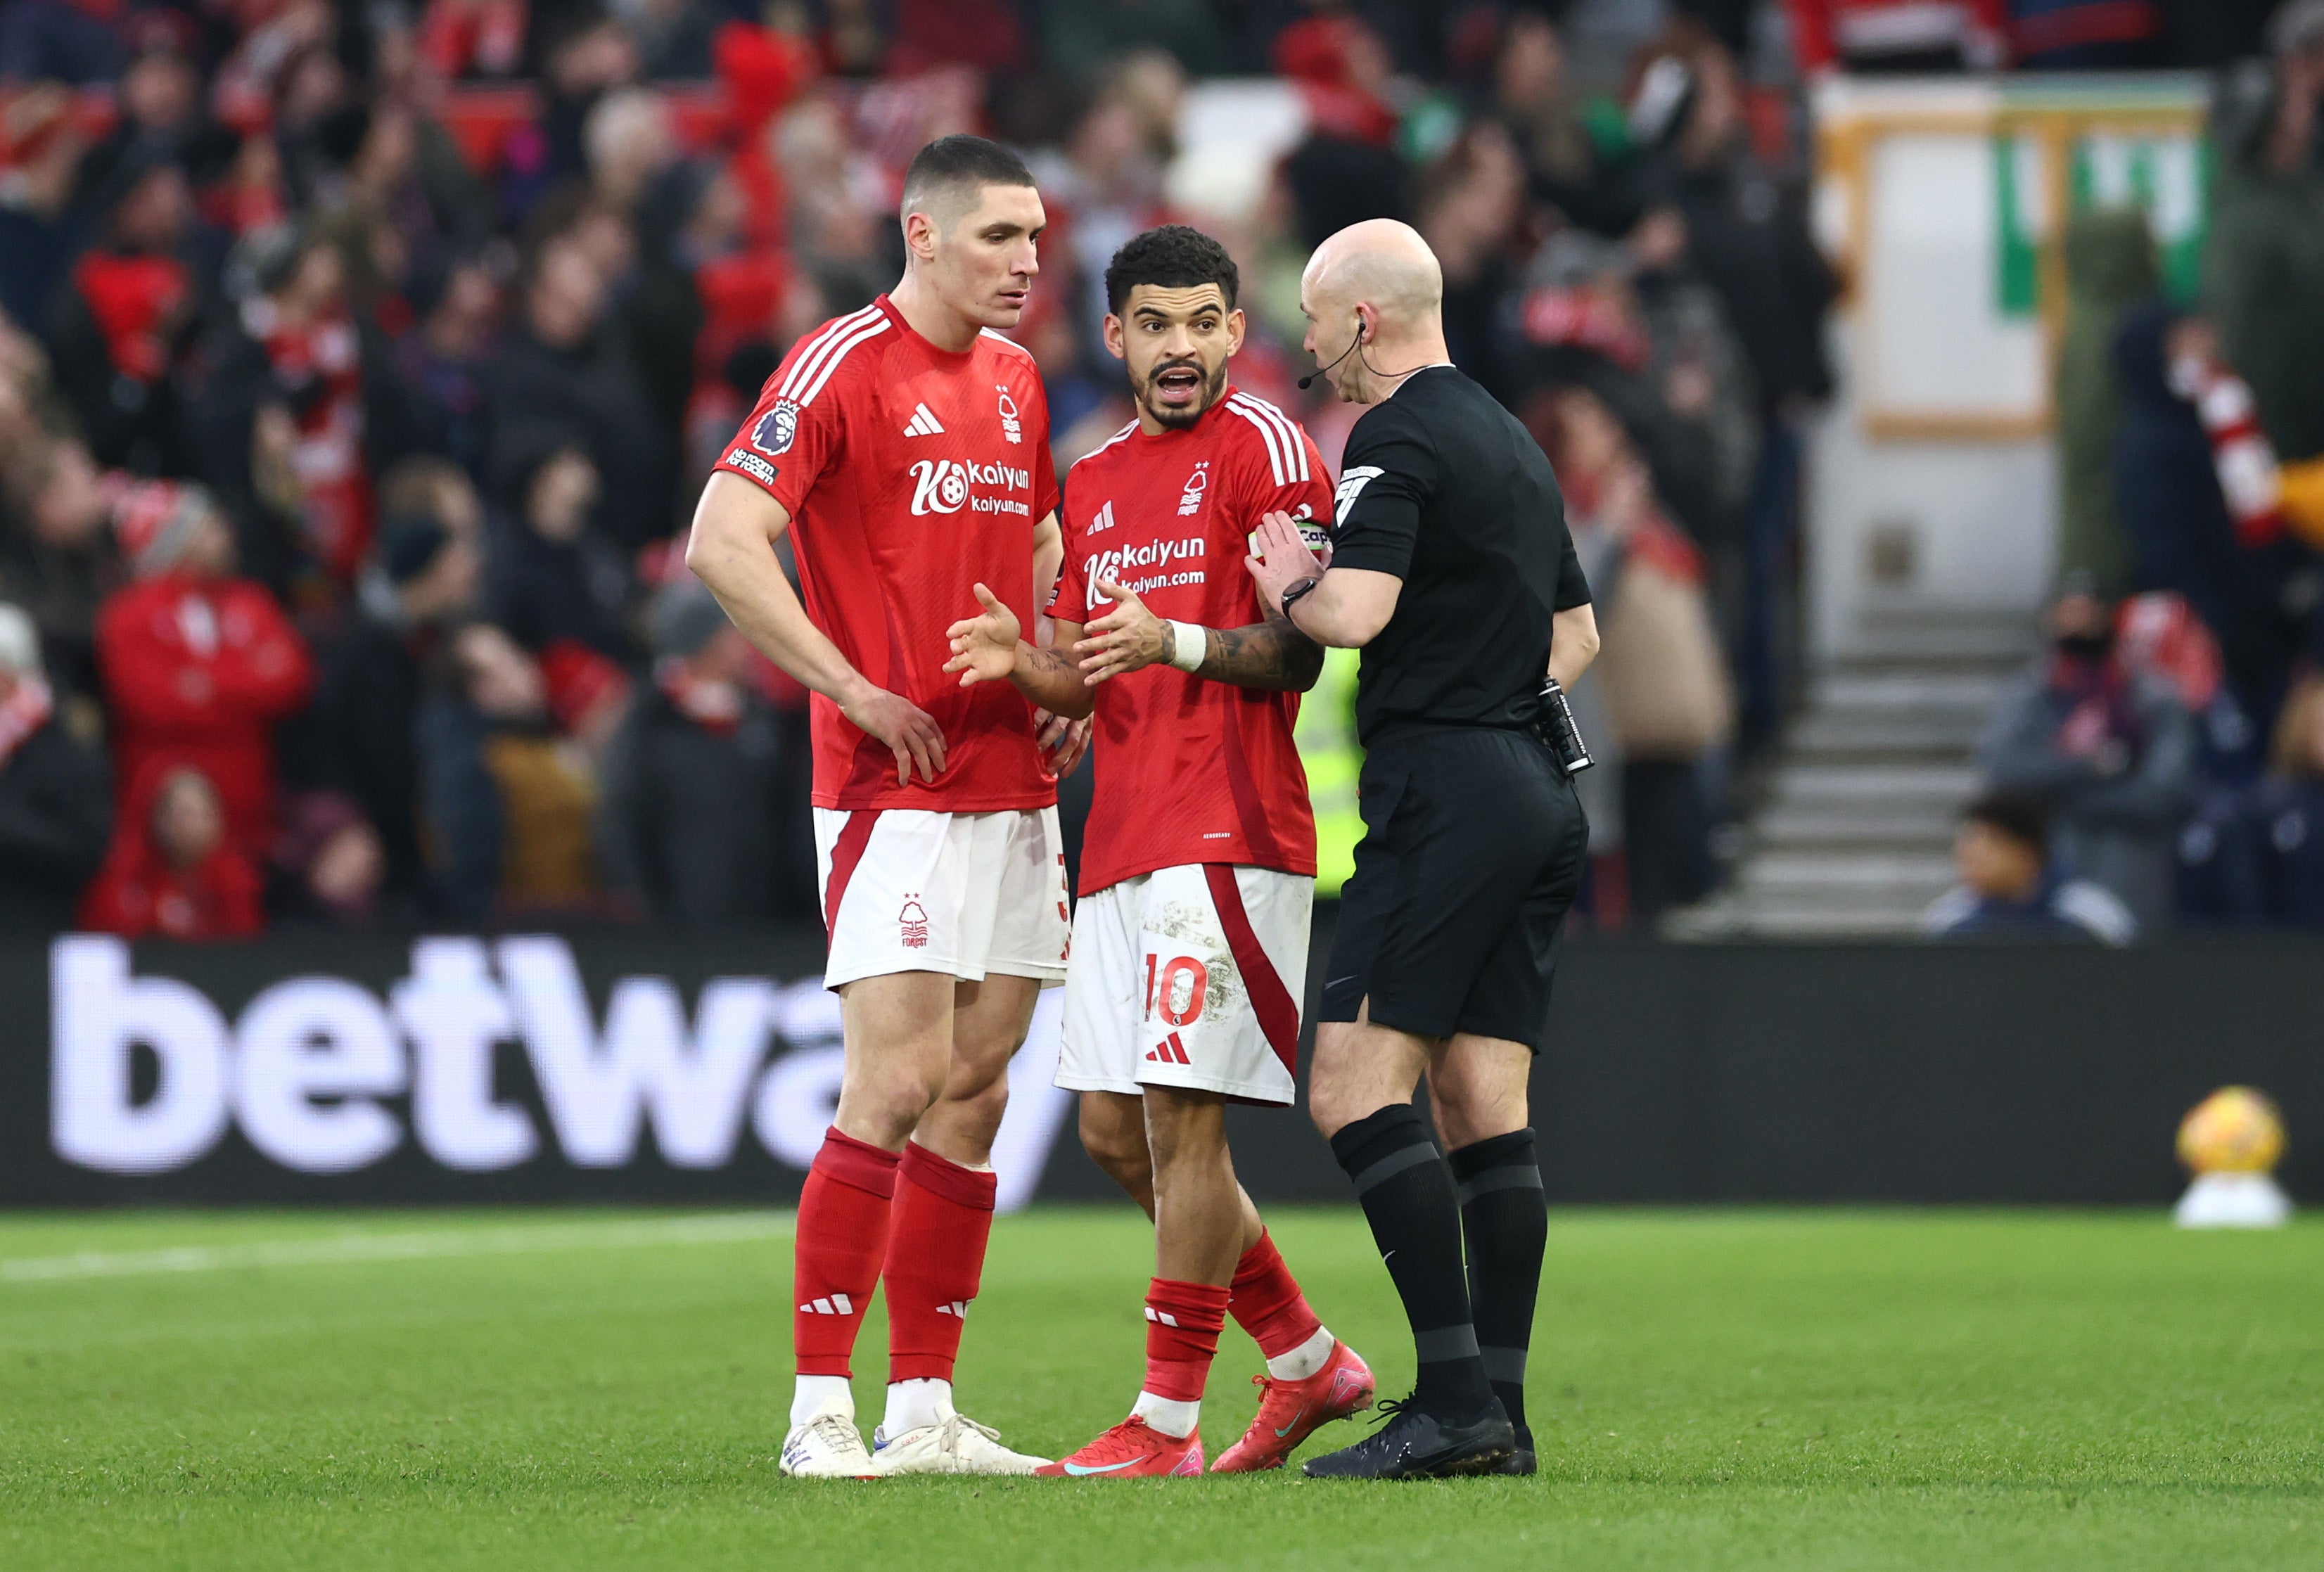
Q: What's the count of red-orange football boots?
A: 2